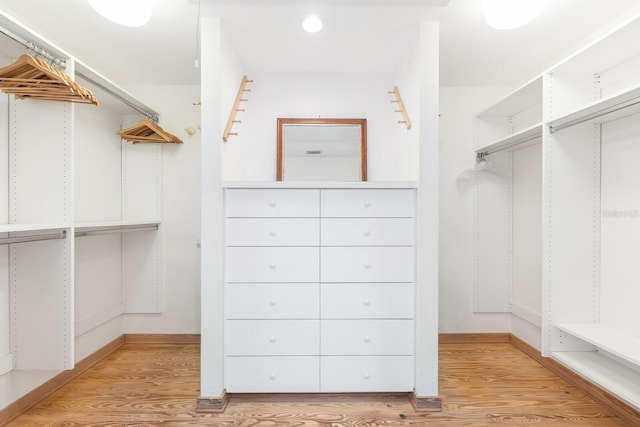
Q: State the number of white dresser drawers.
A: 12